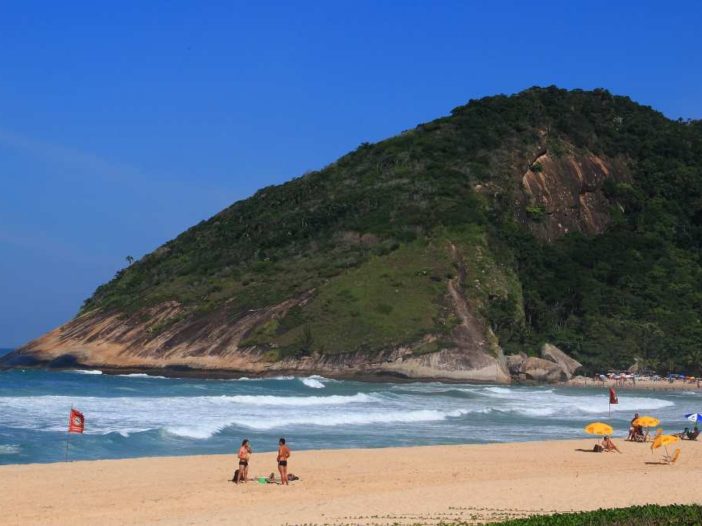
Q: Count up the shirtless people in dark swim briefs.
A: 2